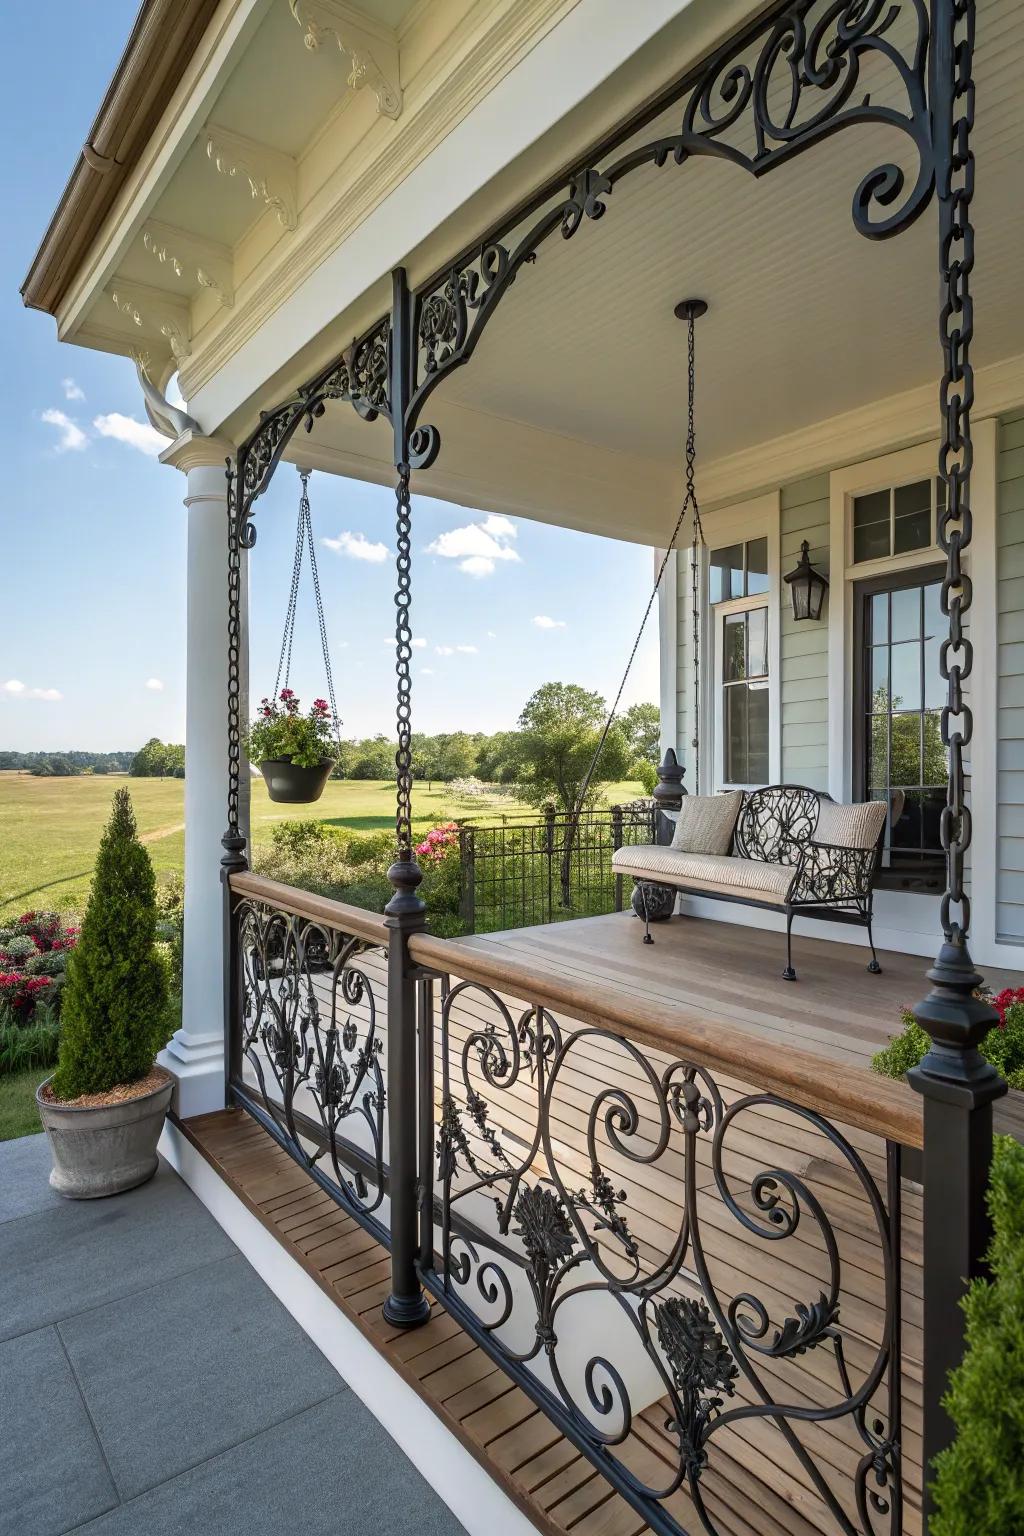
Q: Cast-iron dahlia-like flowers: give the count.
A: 2